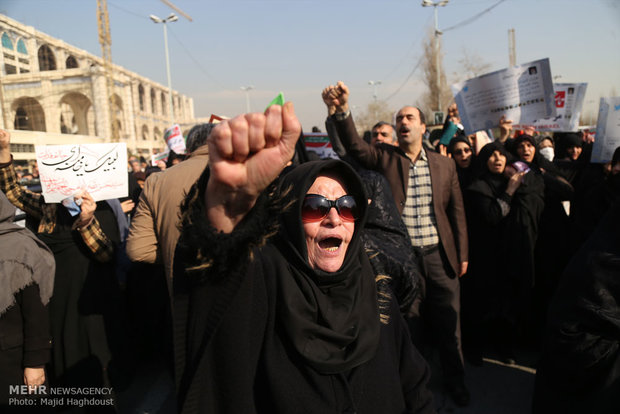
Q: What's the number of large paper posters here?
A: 4